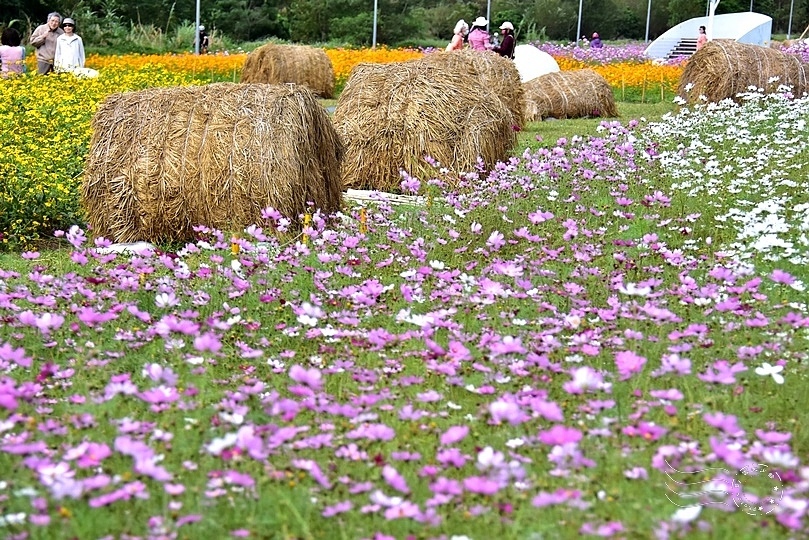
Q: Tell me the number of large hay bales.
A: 6